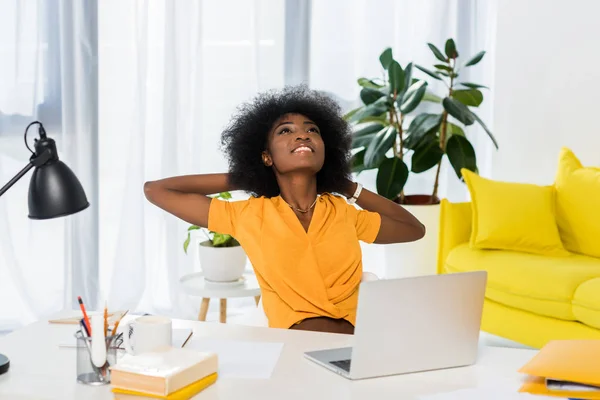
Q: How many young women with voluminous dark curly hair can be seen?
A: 1